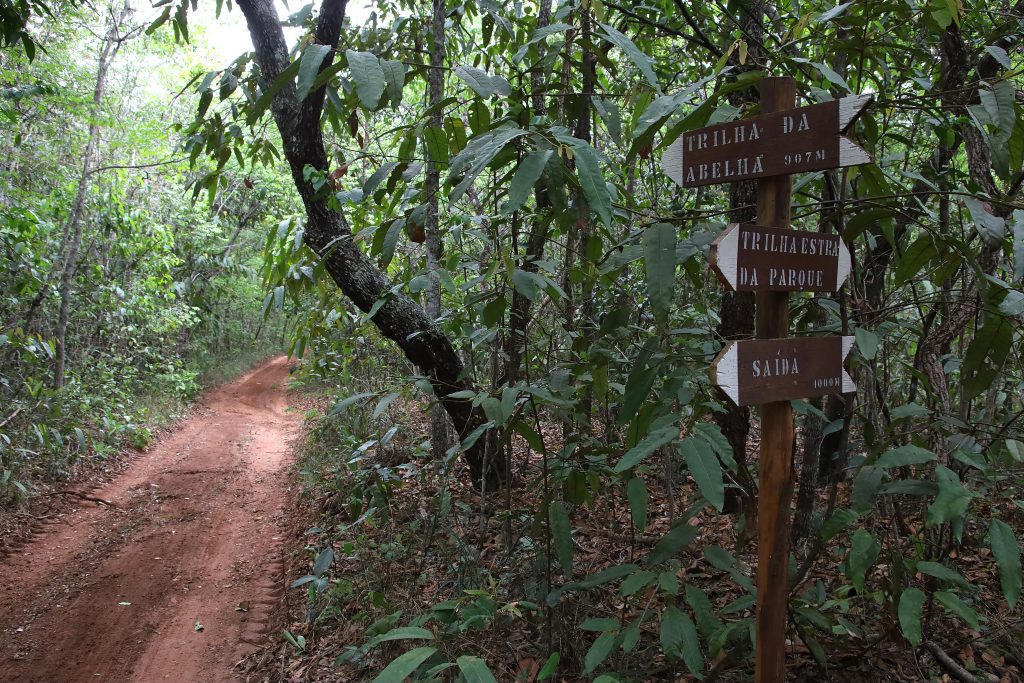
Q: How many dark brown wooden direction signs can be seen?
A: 3